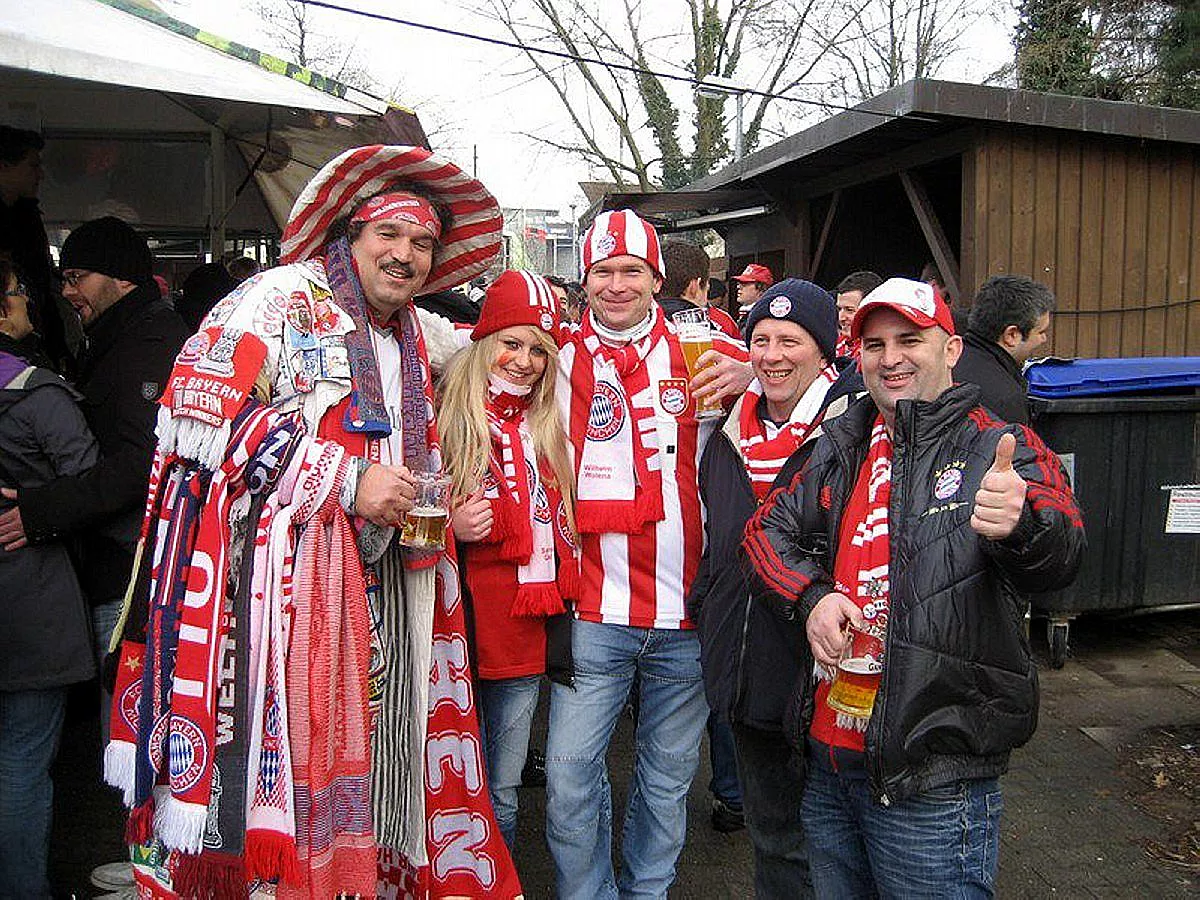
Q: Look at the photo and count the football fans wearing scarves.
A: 5